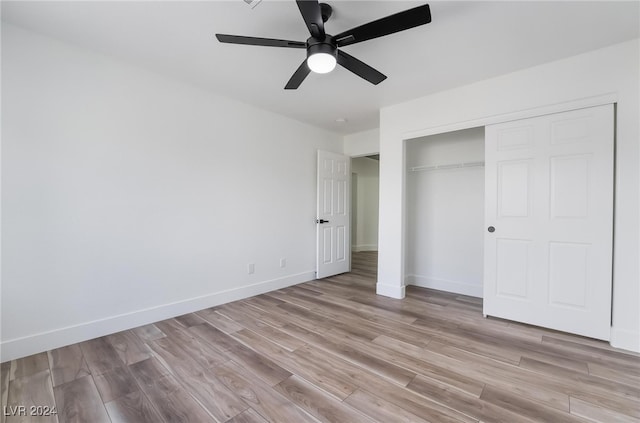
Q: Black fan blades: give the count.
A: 5